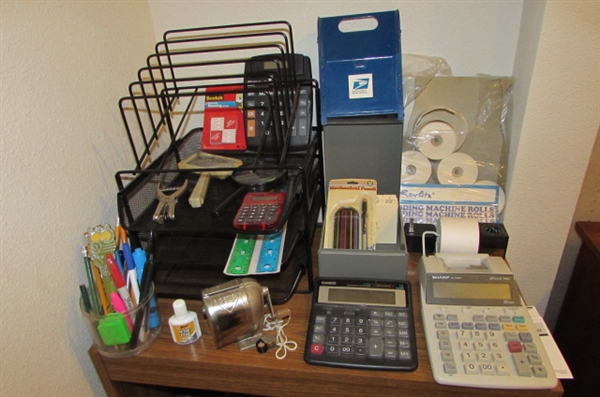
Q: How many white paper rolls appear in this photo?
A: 5